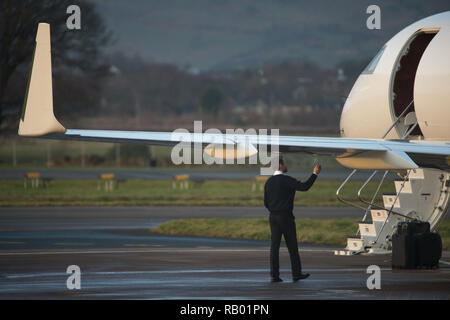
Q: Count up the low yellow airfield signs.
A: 4